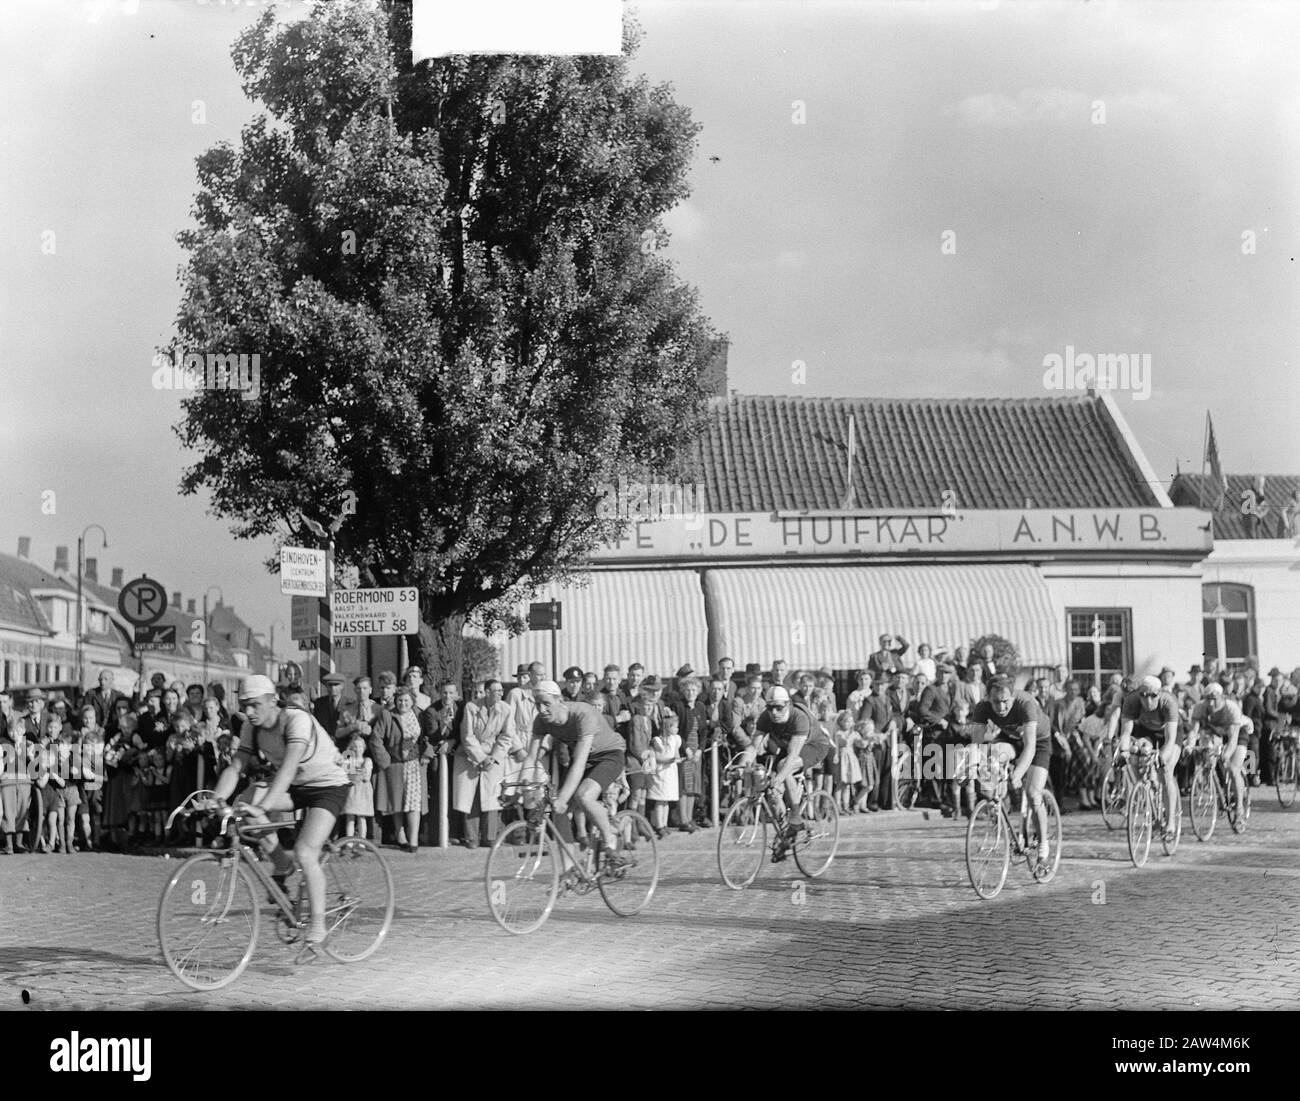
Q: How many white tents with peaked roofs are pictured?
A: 0